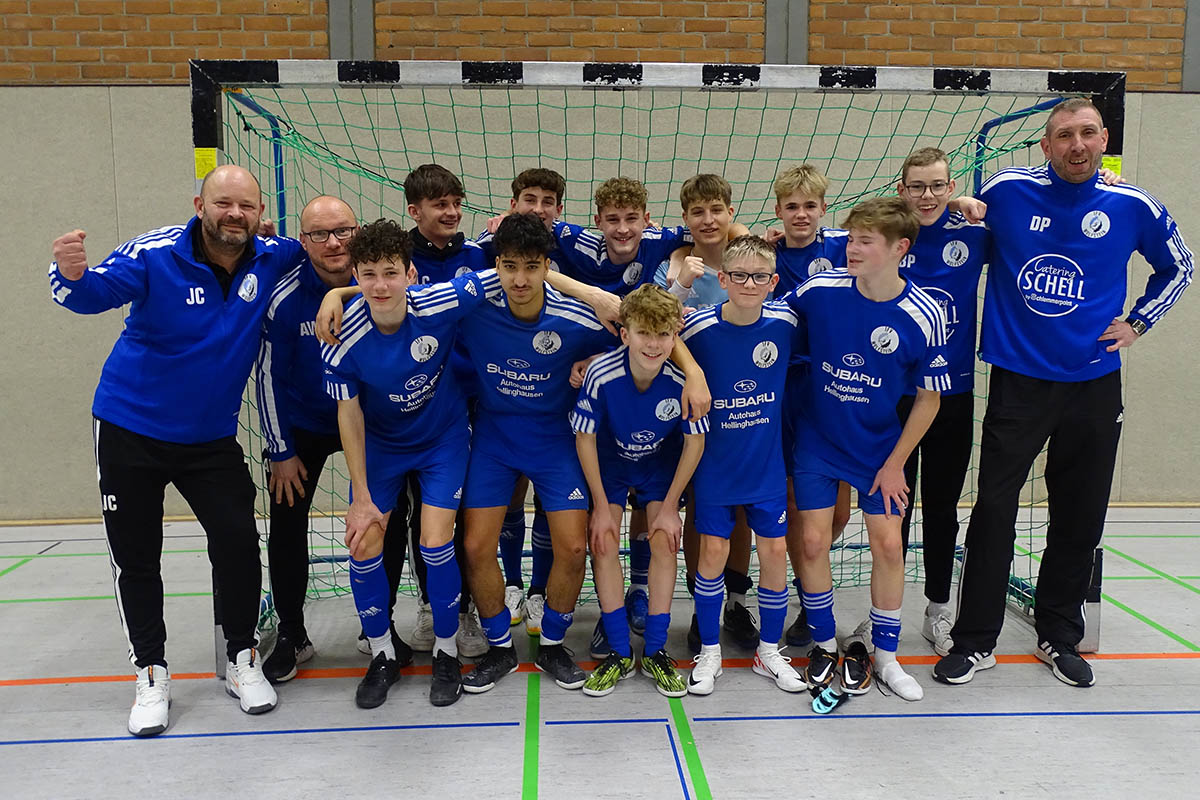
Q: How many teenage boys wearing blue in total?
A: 11